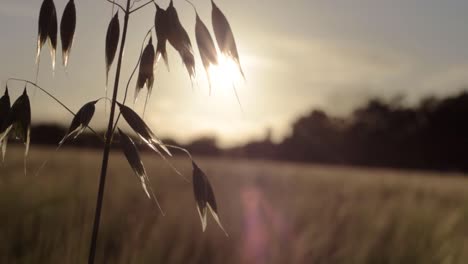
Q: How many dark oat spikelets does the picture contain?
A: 14